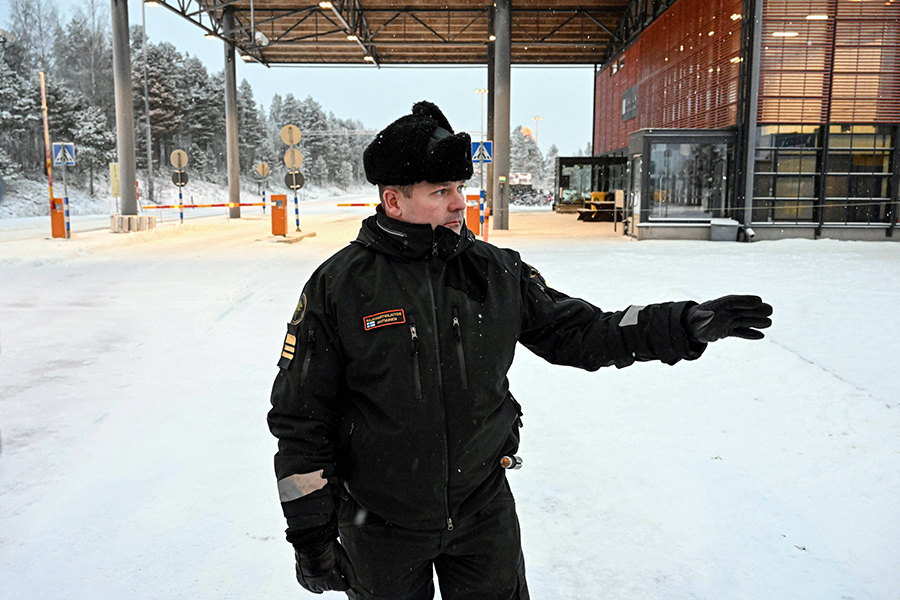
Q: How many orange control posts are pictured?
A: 3